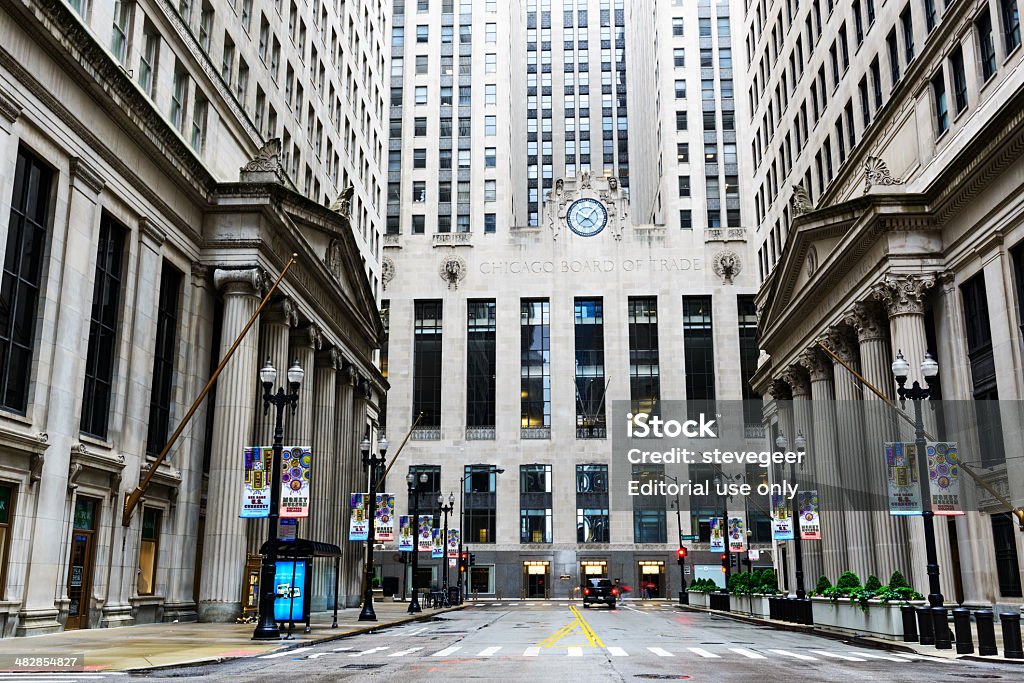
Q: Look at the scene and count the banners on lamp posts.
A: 14